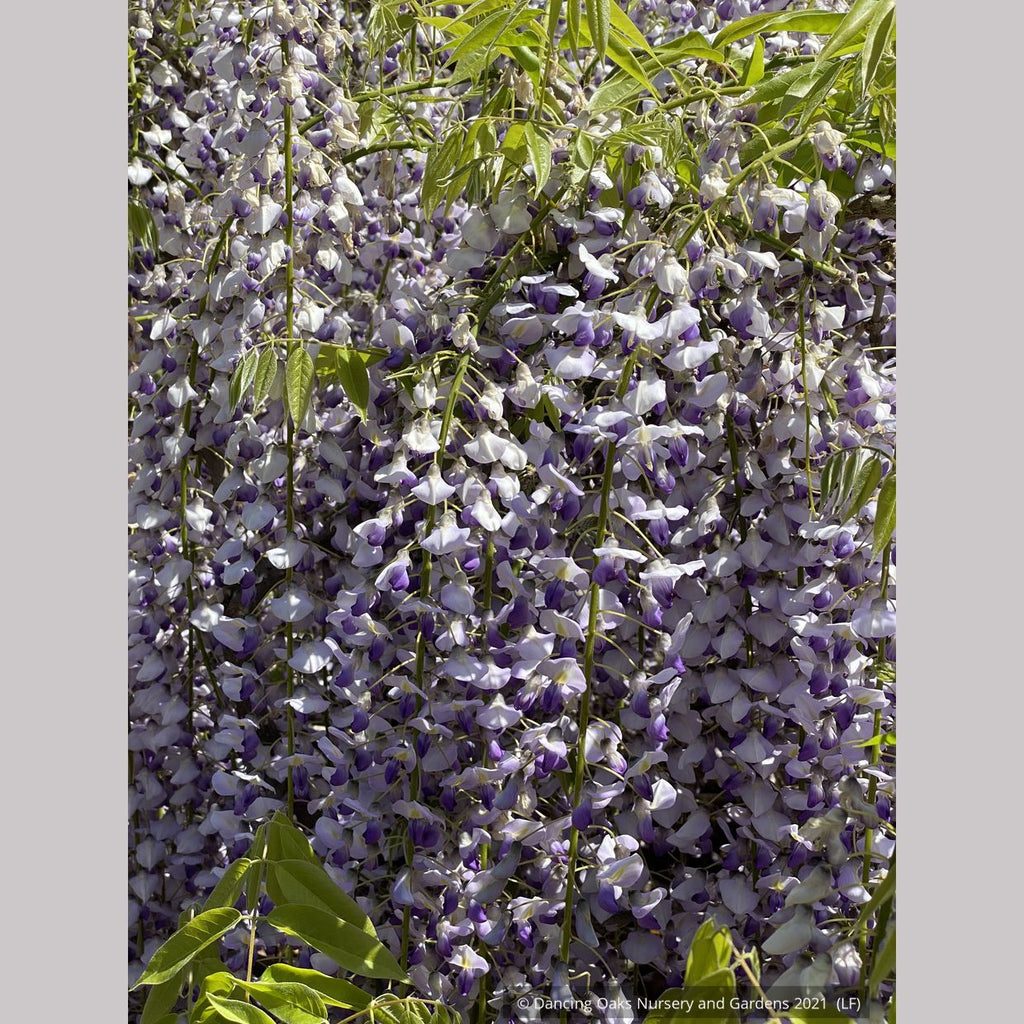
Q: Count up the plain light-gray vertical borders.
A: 2